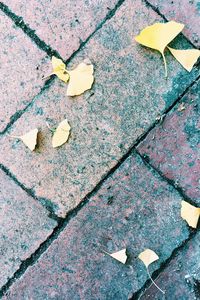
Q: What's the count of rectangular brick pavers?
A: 8